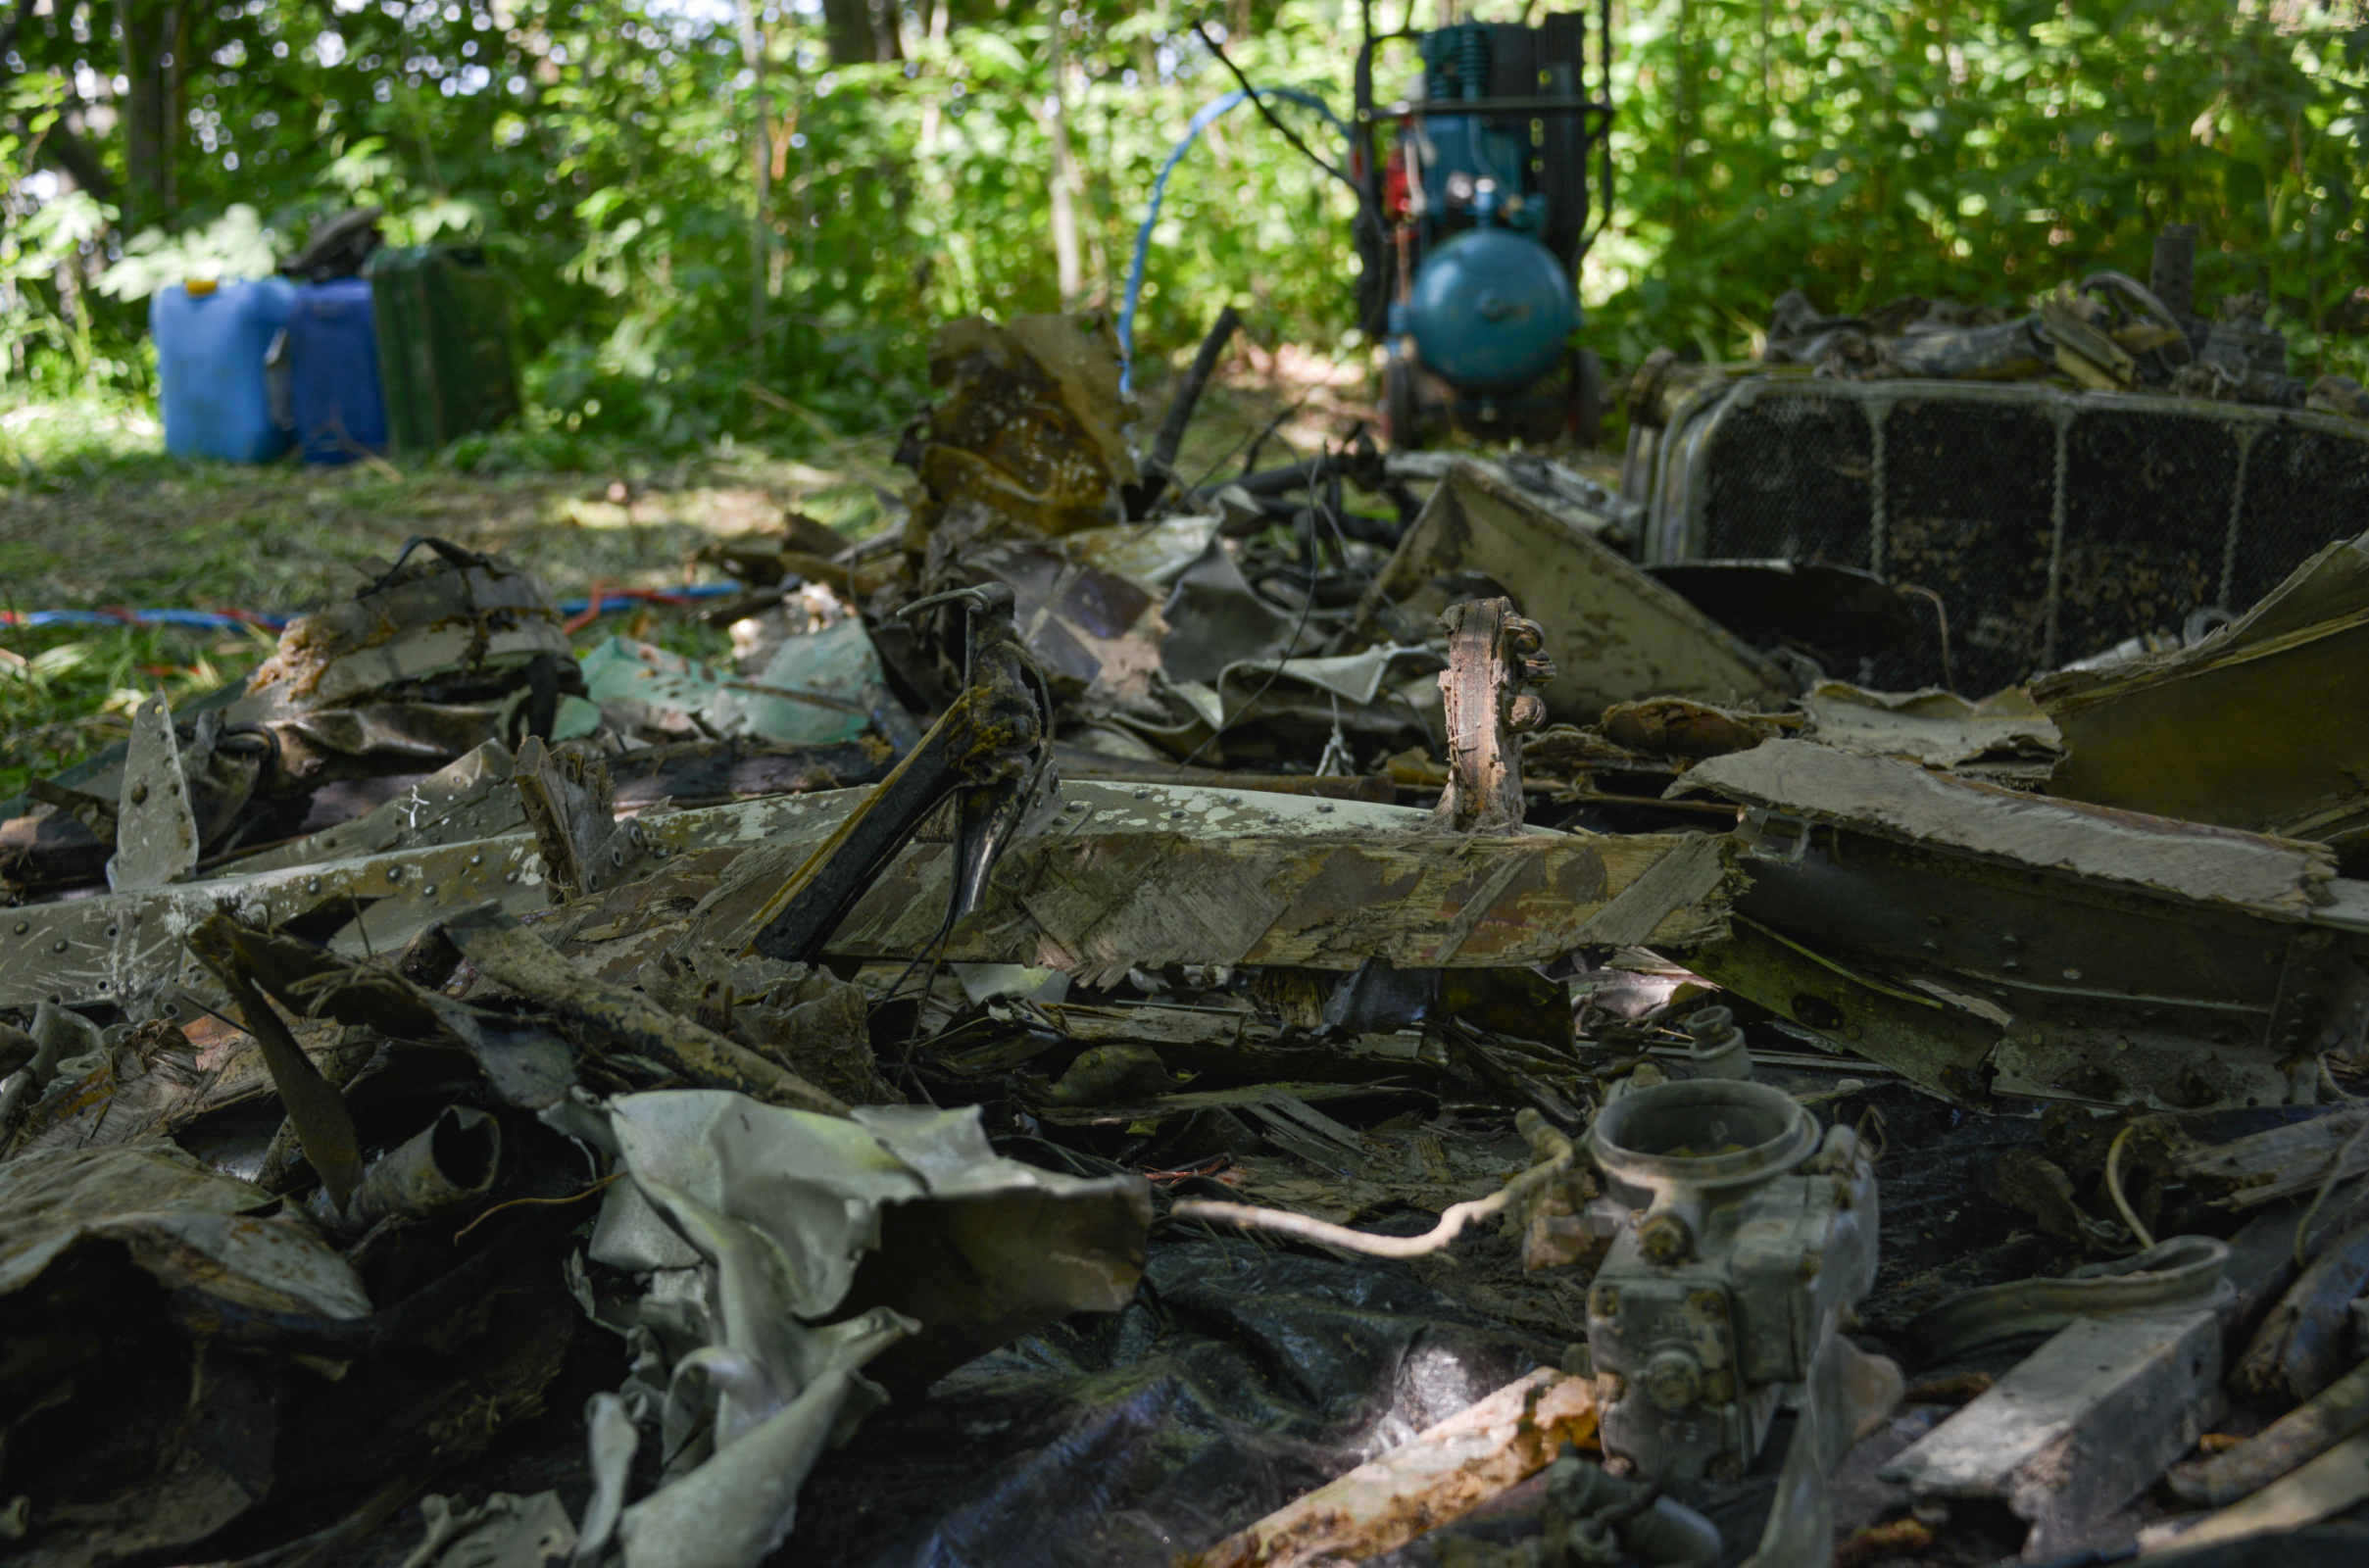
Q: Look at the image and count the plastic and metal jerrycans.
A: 3